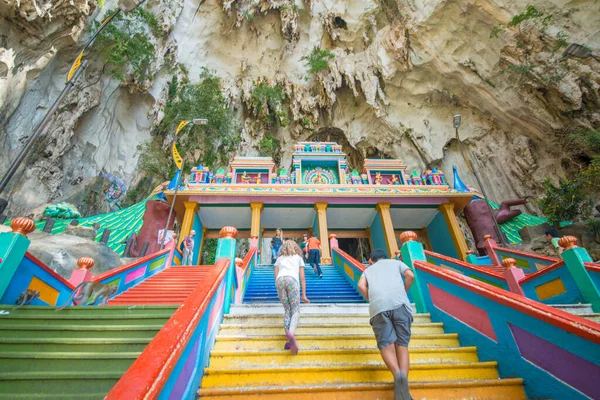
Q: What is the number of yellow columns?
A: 5